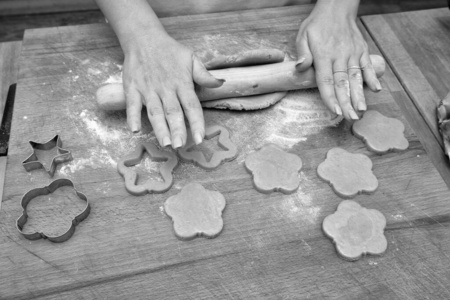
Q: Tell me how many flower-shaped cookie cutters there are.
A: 1